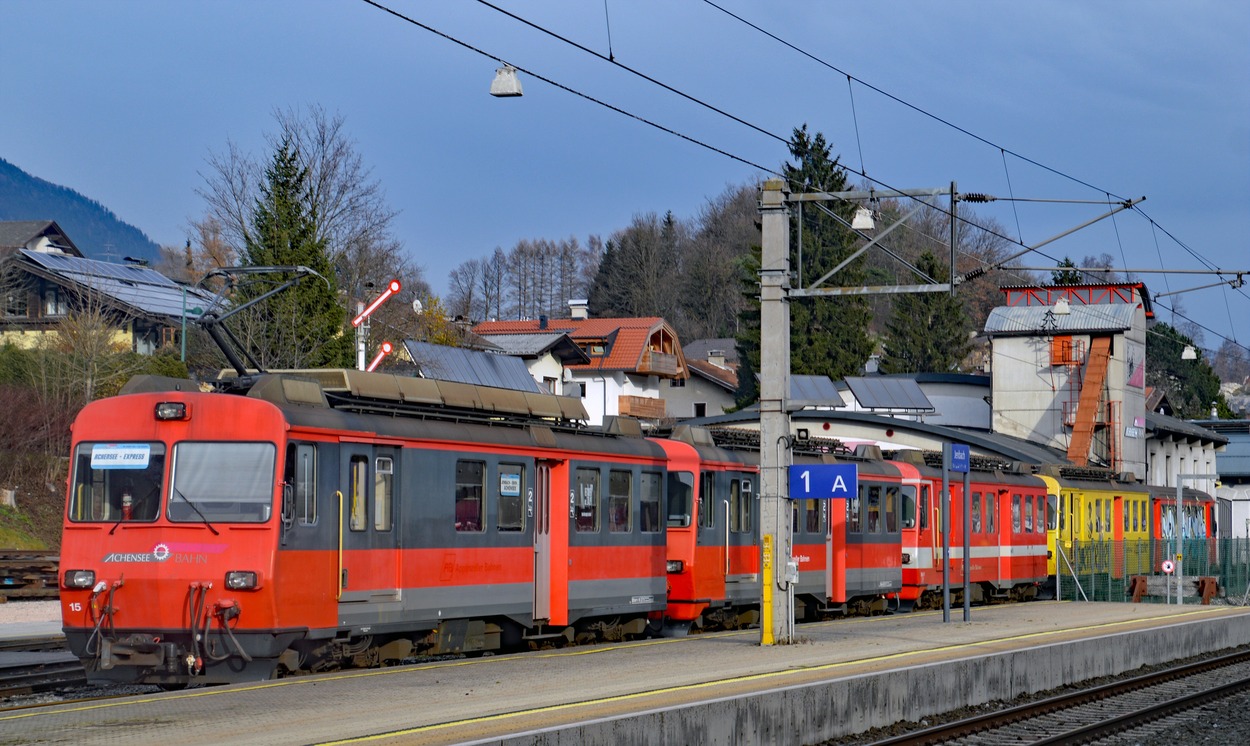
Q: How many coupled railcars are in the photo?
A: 5